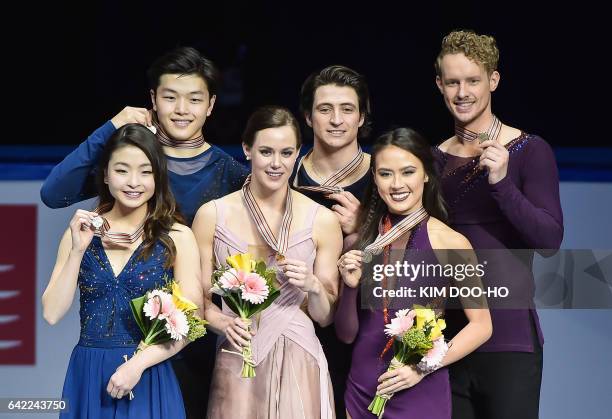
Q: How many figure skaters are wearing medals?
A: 6